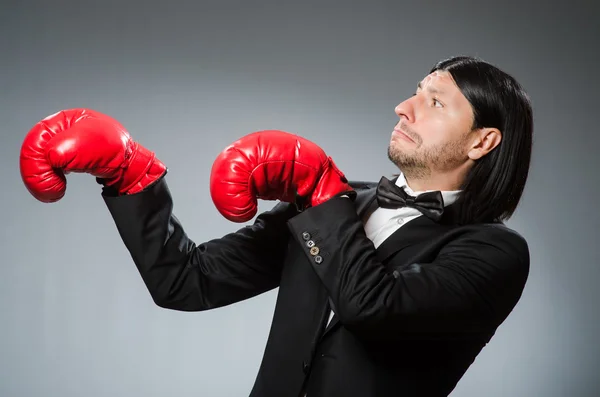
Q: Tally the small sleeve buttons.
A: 4